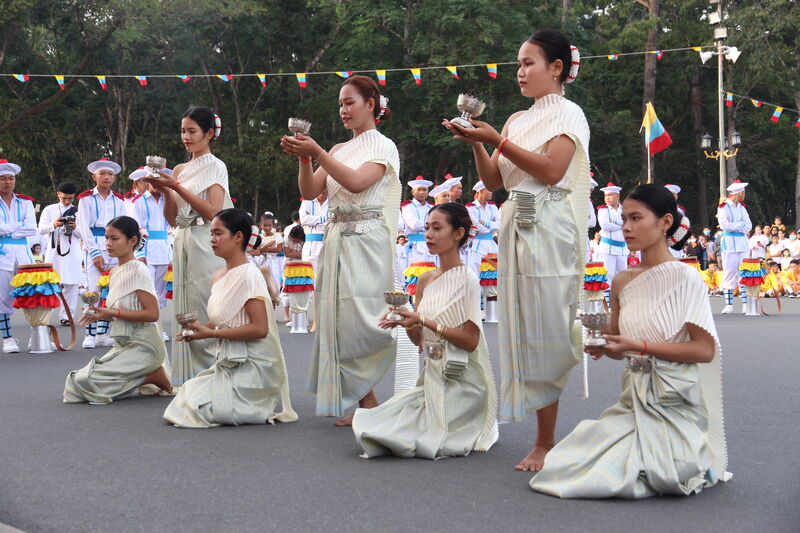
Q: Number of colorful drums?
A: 9